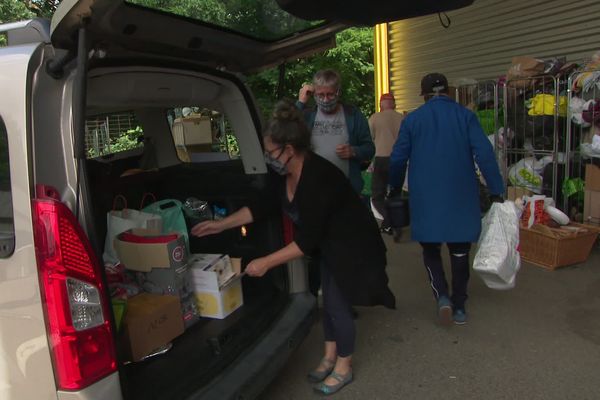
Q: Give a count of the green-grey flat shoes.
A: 2